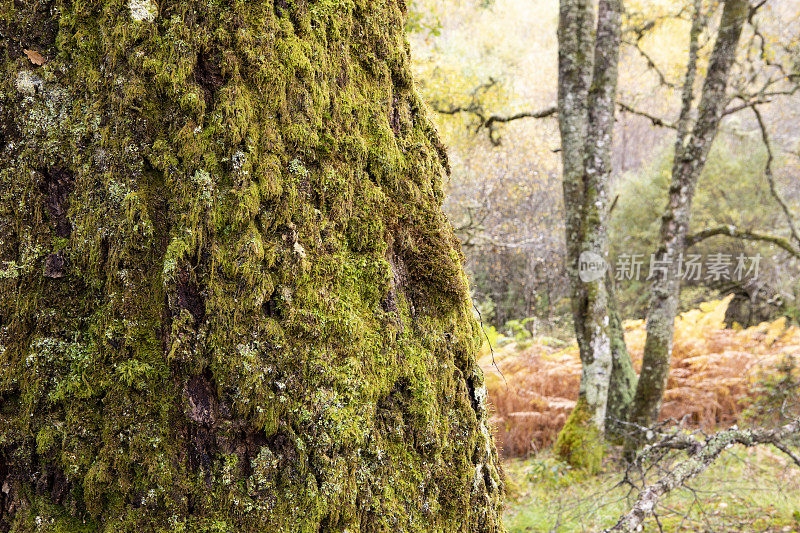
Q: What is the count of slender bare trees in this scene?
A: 3